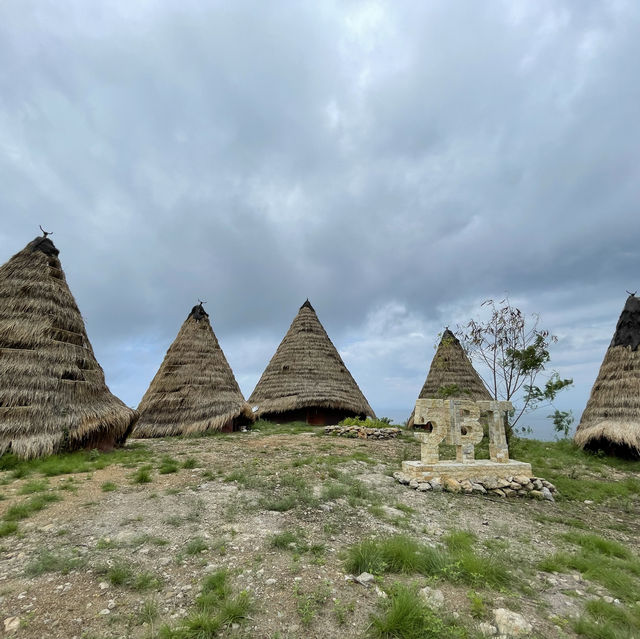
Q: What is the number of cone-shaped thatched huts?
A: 5